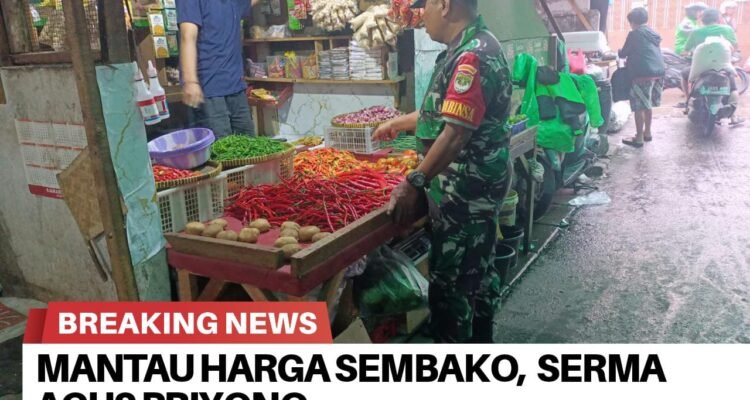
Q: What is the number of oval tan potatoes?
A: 12